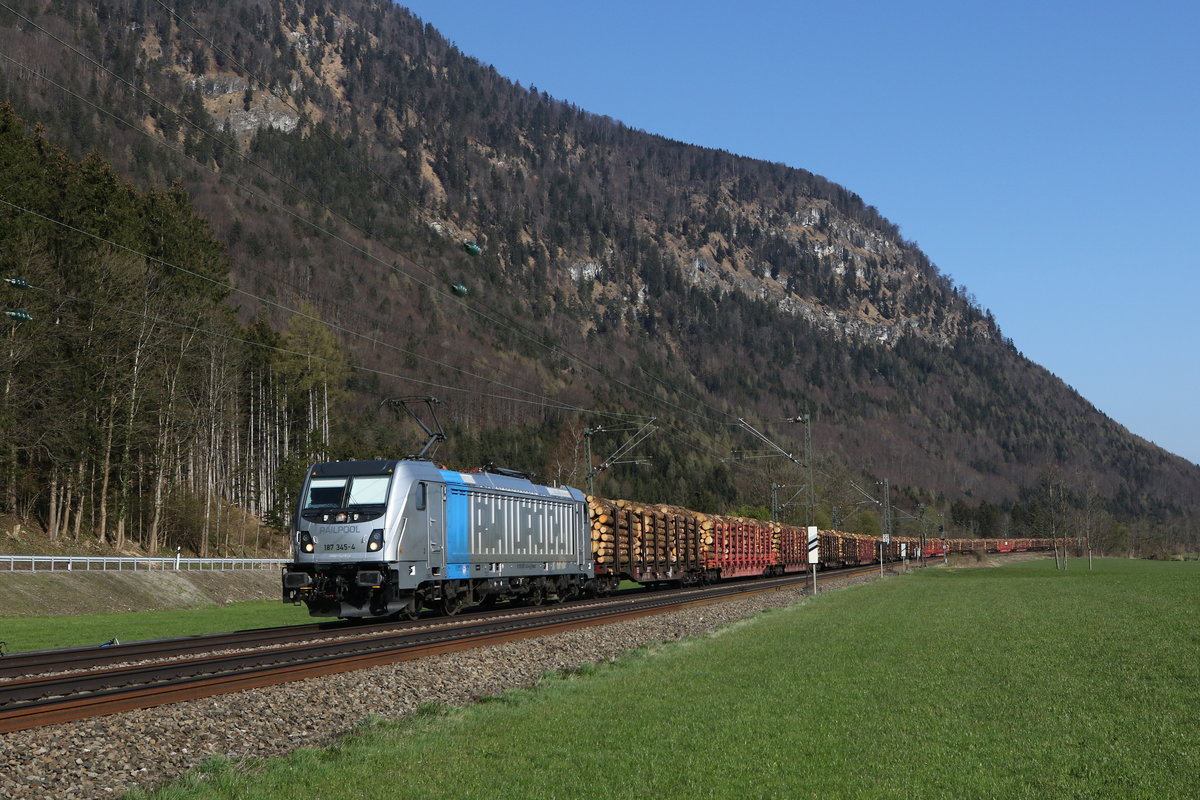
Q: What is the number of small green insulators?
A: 4